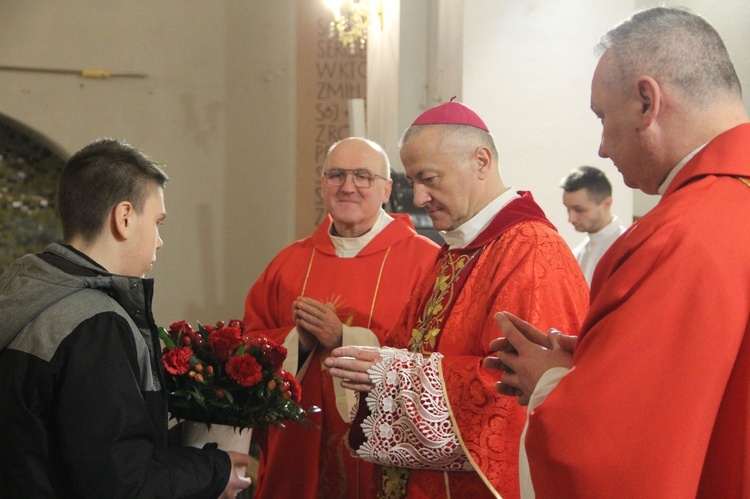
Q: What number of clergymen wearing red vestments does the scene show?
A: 3